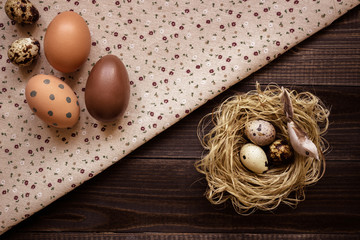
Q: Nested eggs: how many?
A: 3